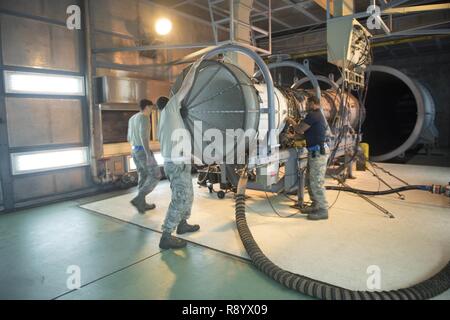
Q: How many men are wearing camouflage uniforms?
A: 3